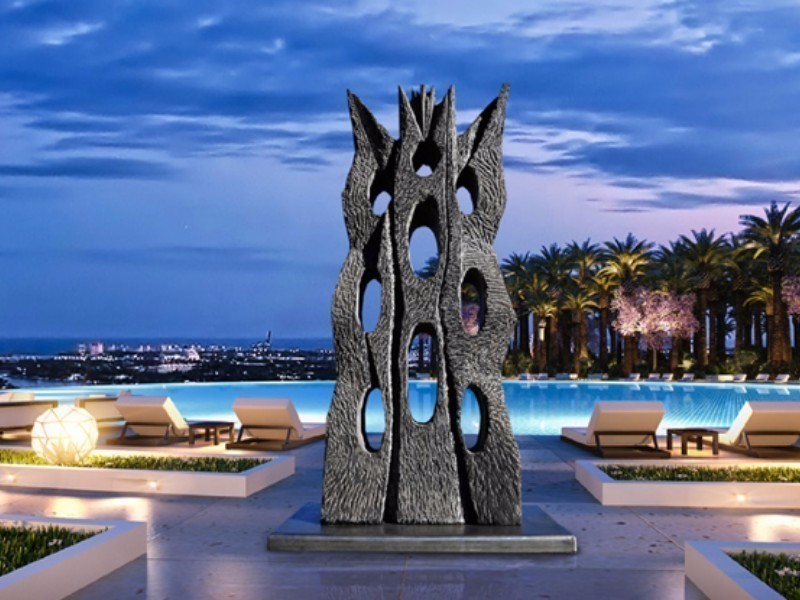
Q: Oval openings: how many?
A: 9